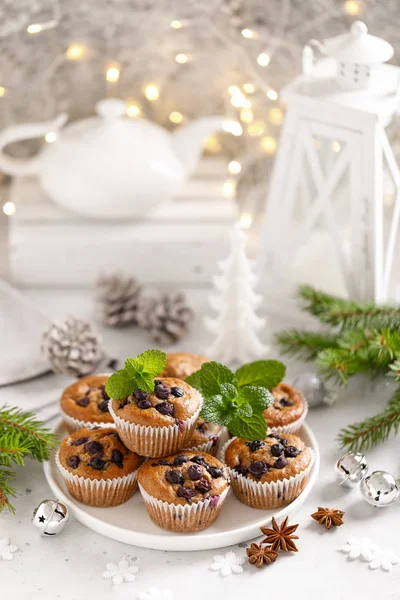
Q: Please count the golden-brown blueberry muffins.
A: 8